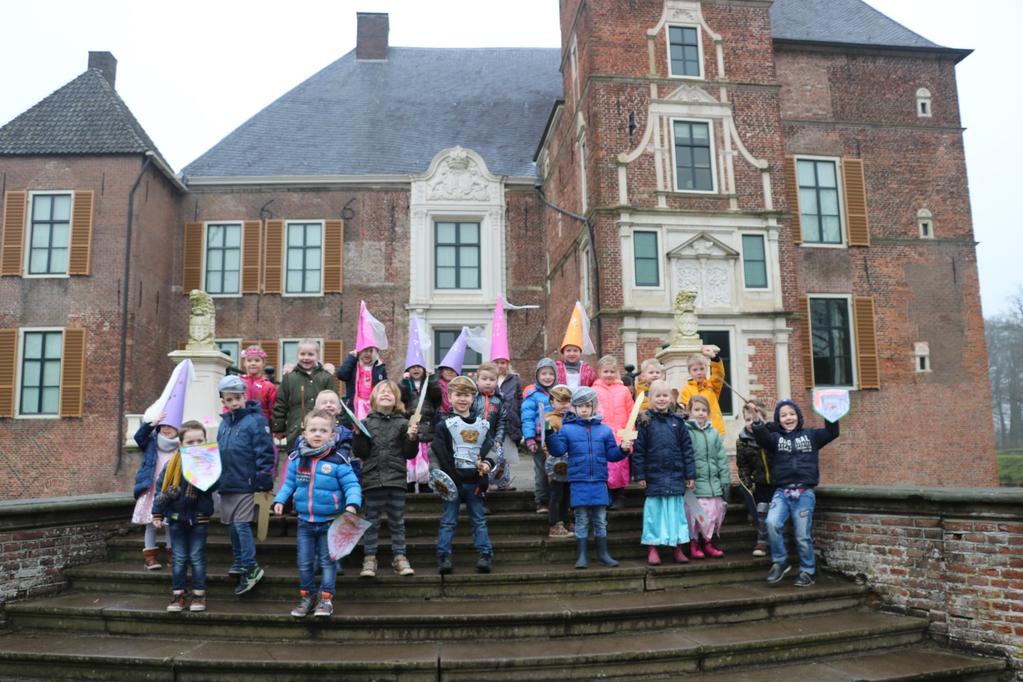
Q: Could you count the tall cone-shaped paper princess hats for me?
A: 6